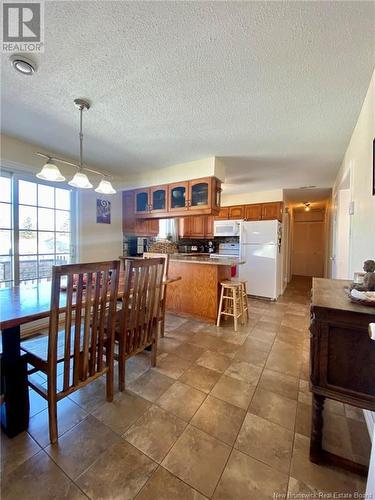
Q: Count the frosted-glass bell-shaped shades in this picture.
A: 3